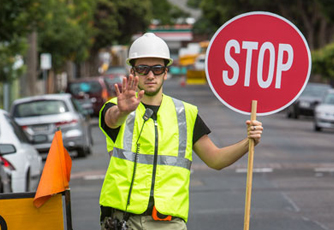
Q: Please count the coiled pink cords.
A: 0